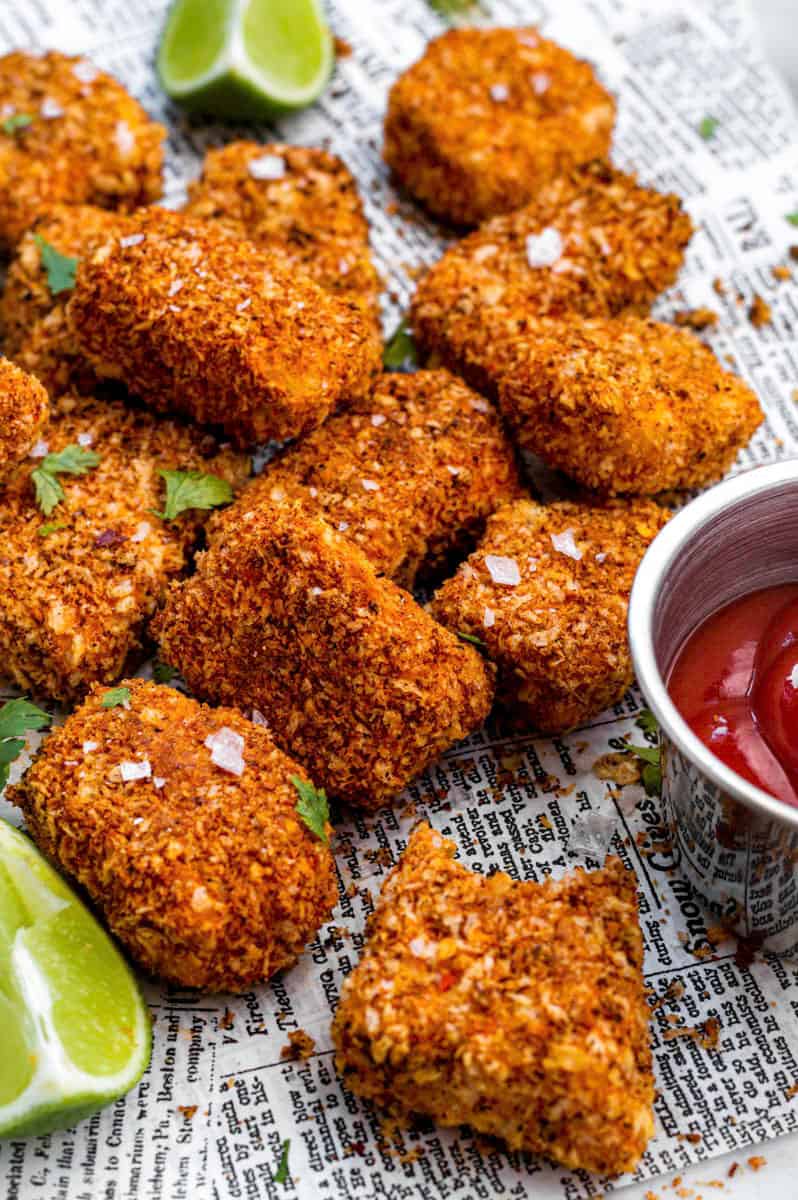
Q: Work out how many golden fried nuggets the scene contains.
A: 14